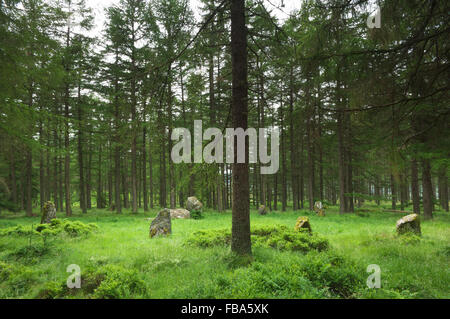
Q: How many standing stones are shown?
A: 8